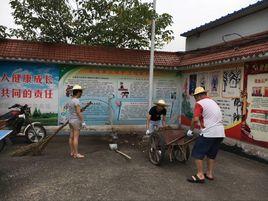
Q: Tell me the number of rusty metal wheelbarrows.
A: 1